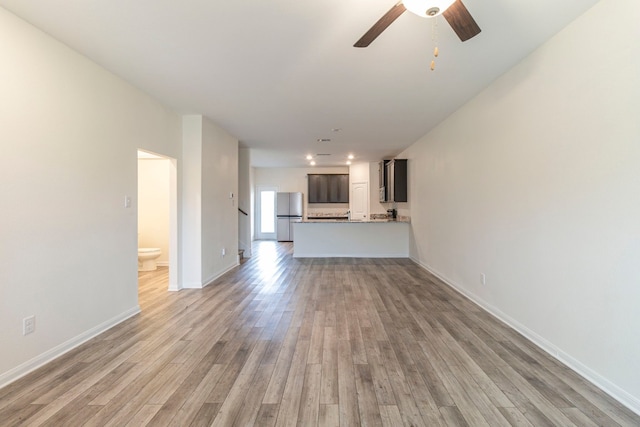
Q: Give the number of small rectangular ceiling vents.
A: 2